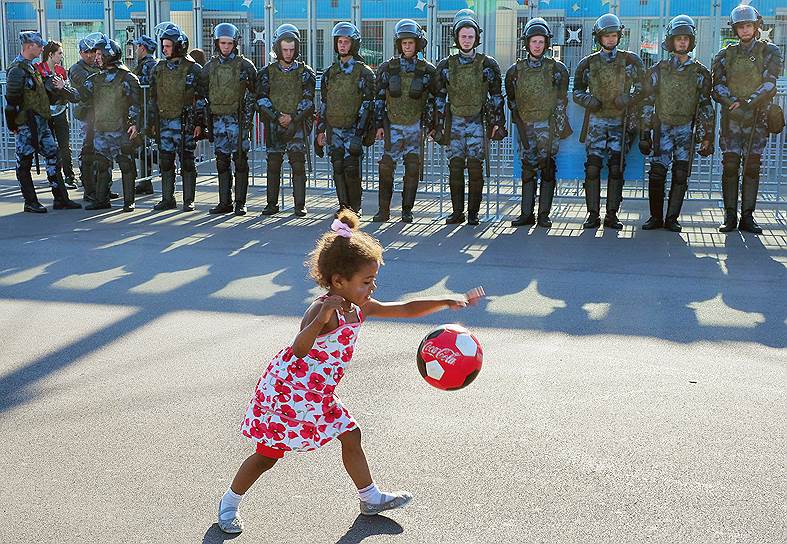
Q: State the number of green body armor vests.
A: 12